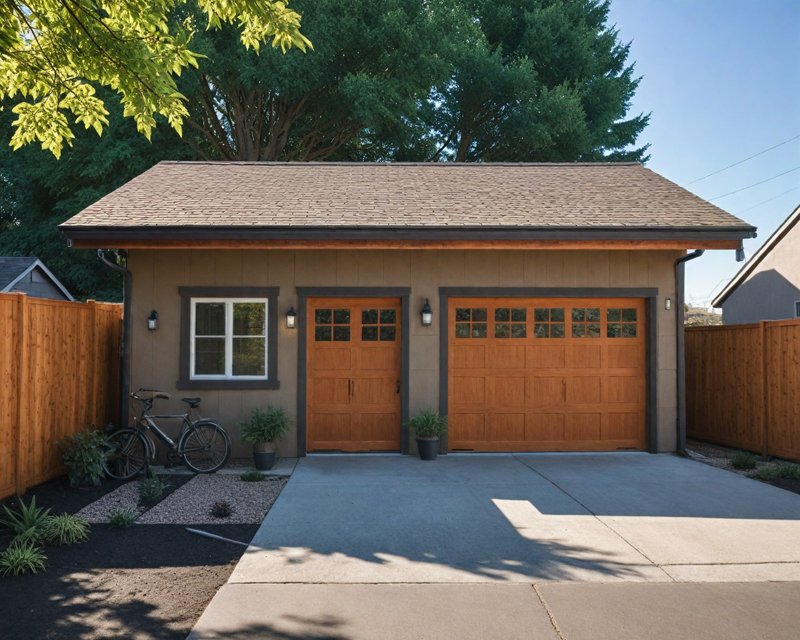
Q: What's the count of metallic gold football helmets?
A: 0